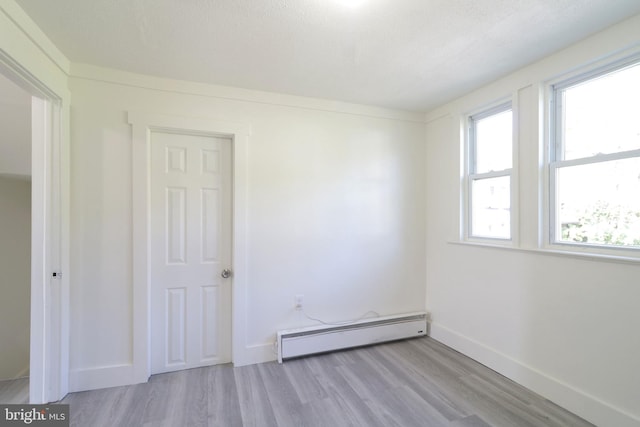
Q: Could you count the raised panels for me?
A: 6